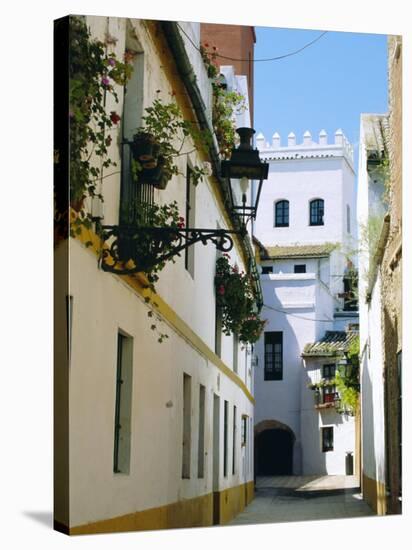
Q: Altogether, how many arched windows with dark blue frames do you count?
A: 2